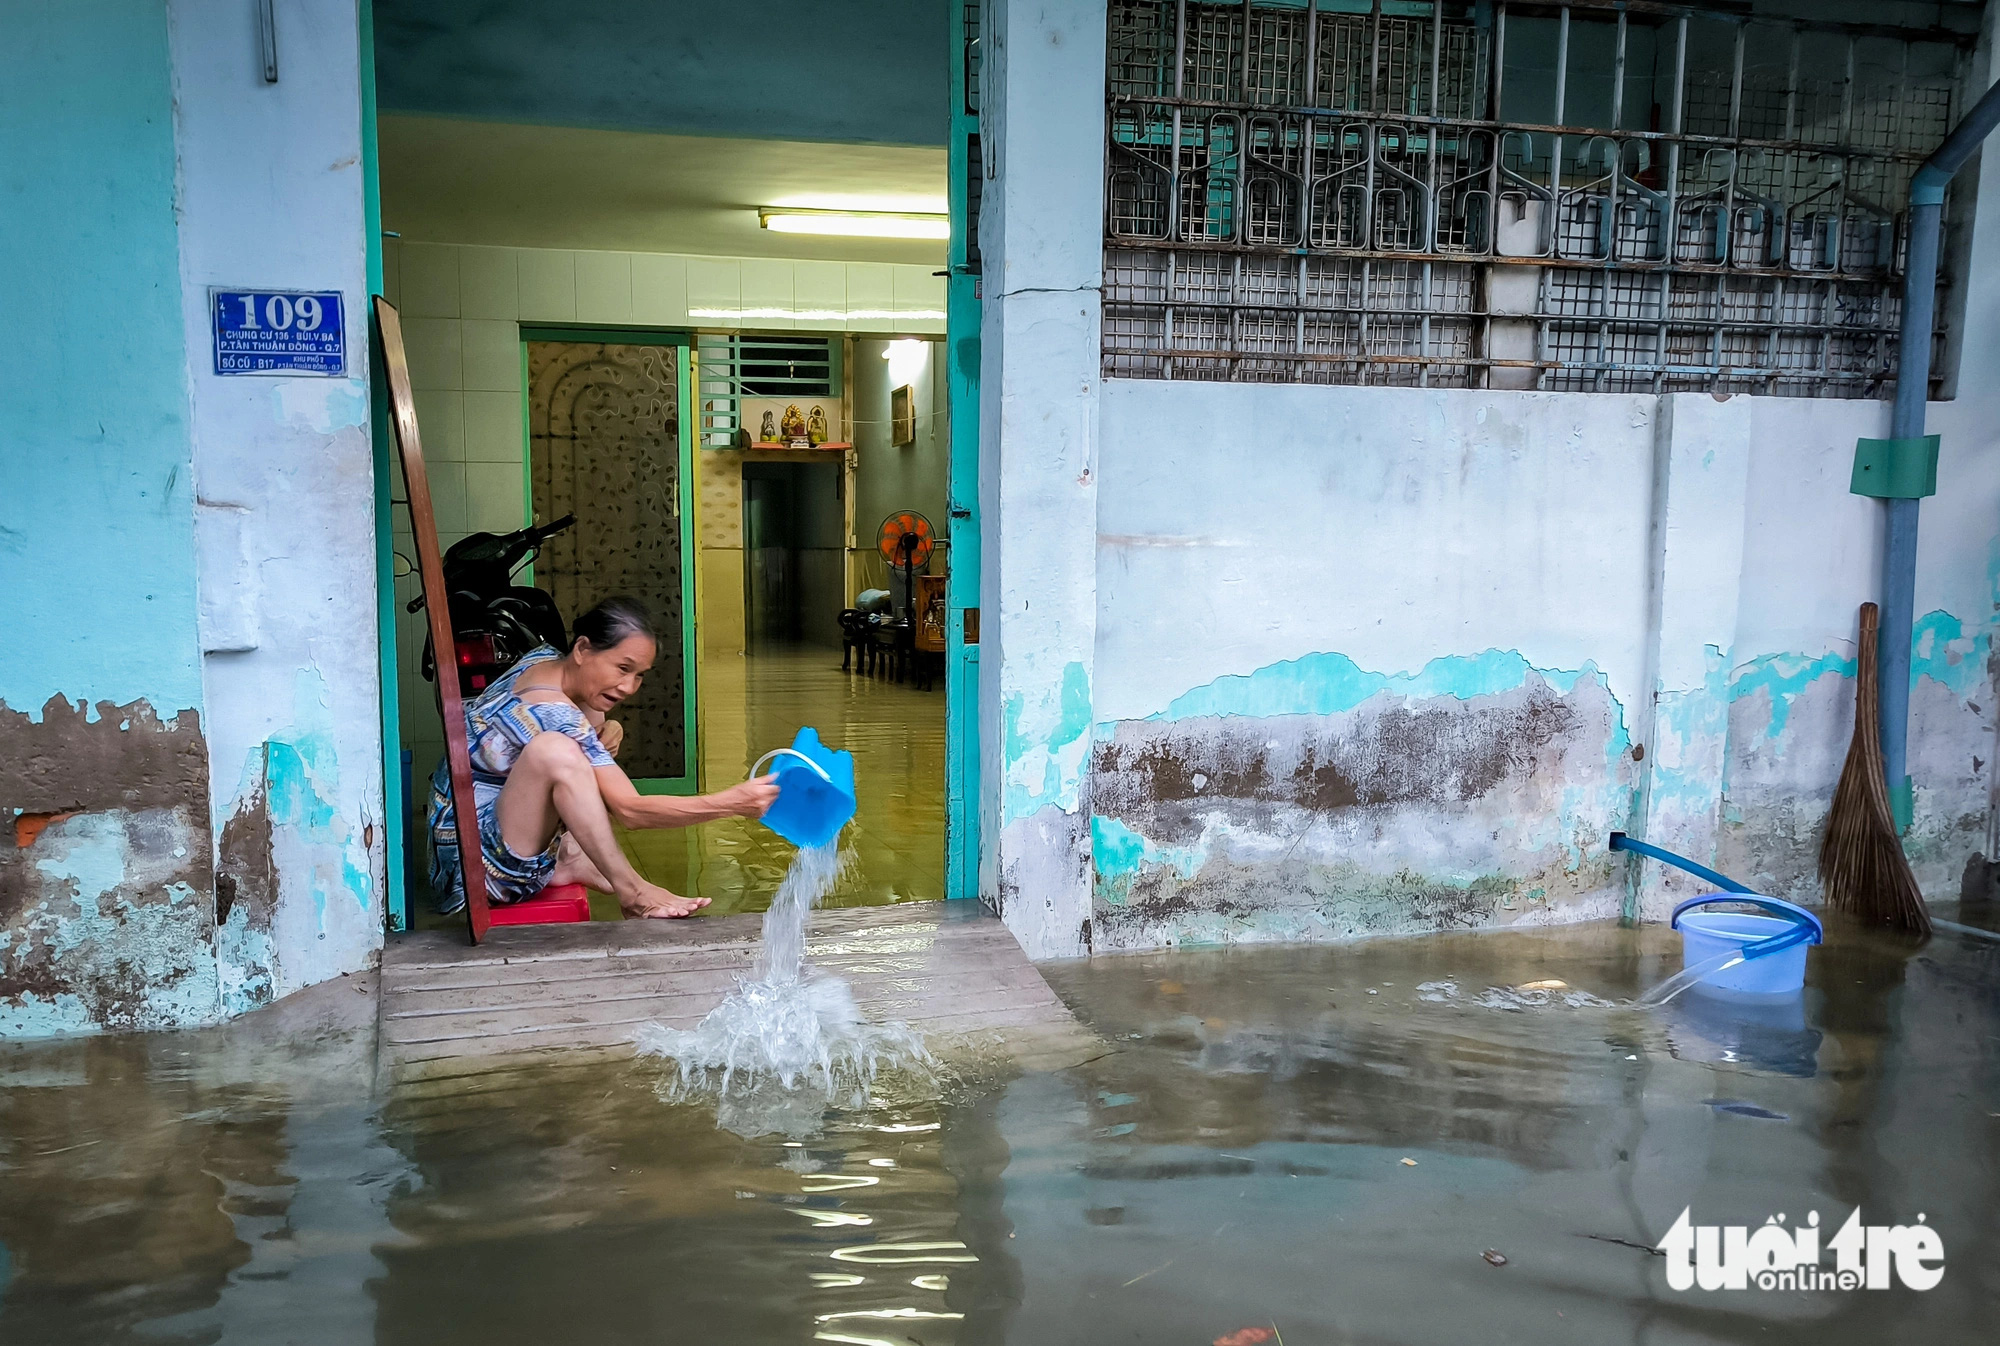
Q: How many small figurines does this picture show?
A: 3